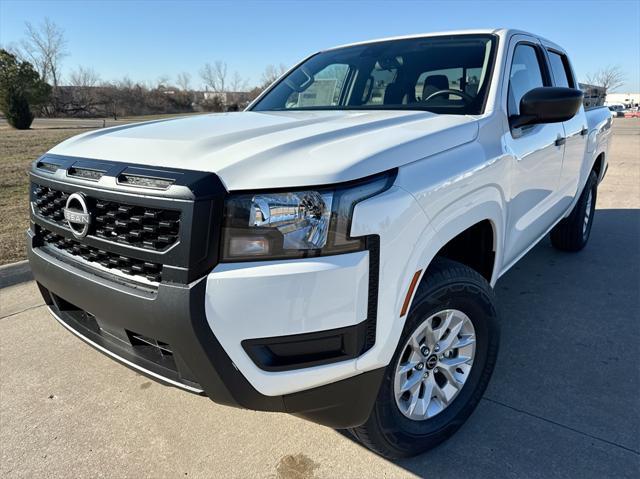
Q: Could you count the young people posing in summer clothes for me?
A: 0